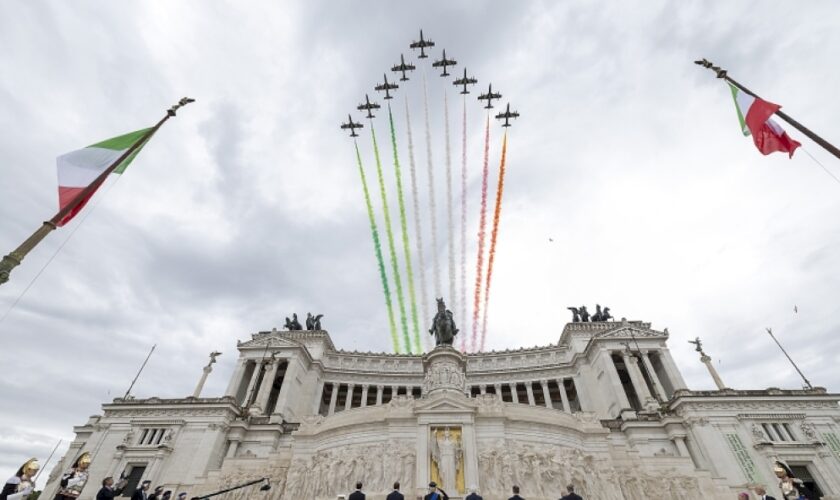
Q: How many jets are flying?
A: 9